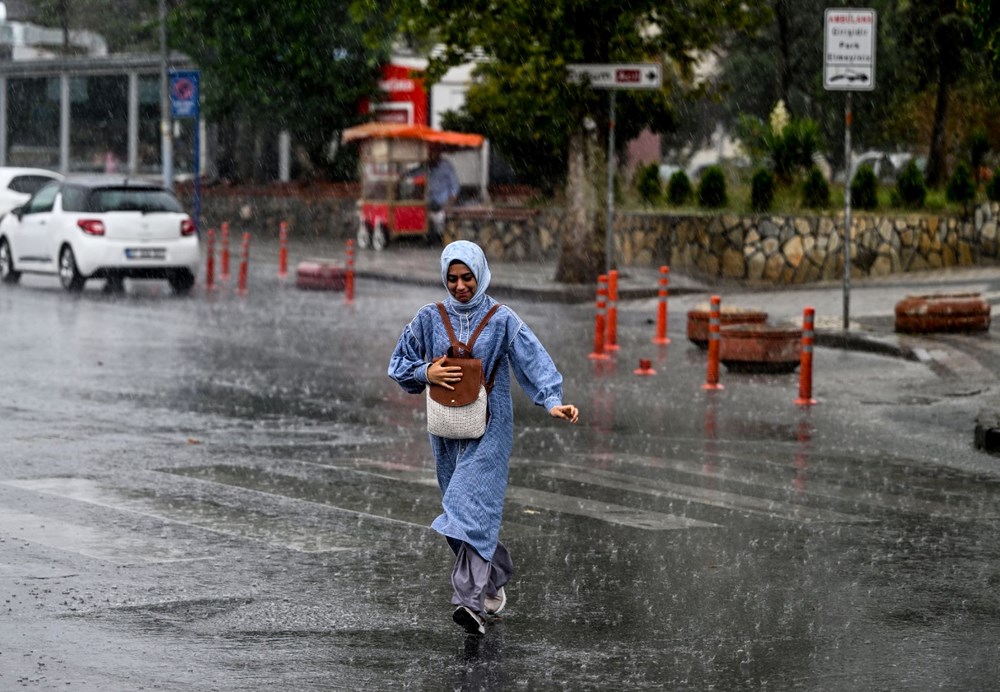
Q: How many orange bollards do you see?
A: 10